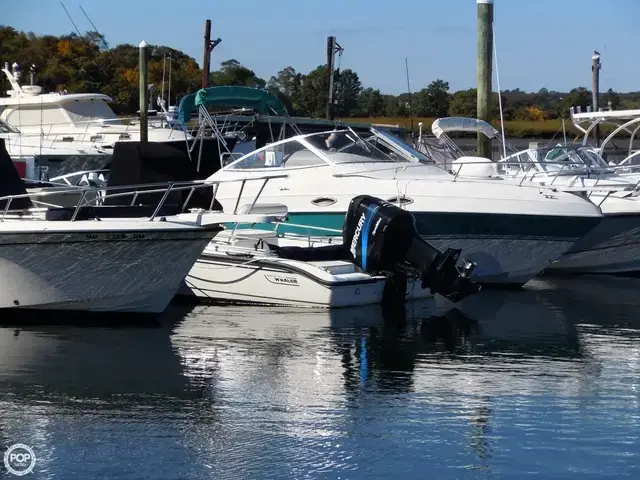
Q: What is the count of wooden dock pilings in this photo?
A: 5